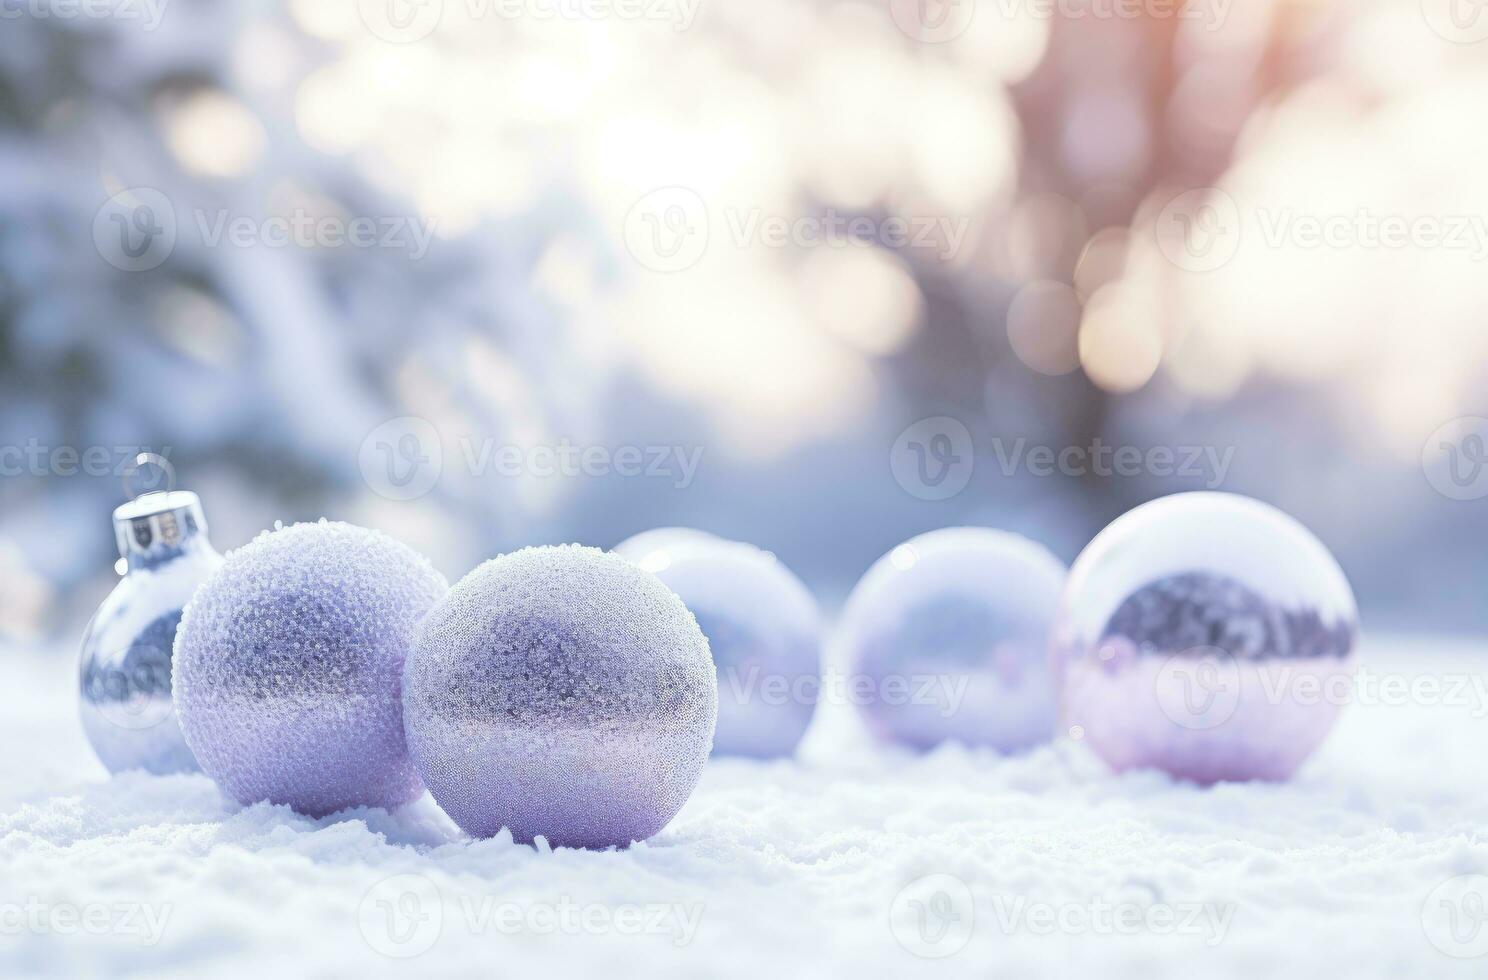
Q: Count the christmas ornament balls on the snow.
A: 6